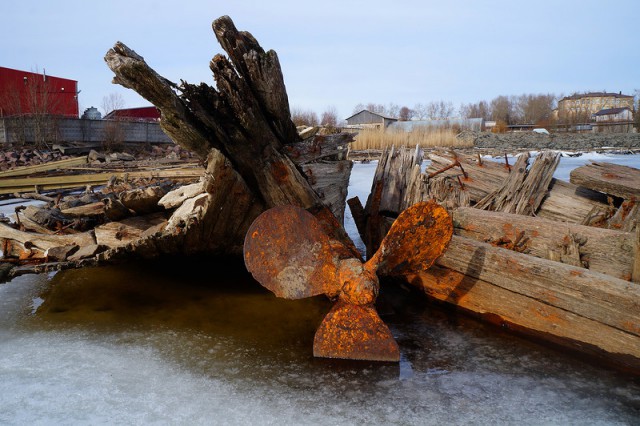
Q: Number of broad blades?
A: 3